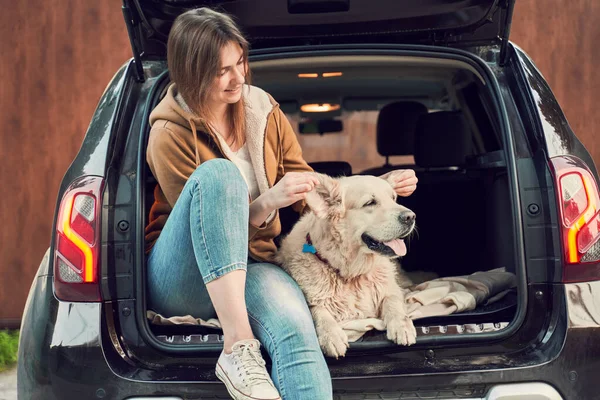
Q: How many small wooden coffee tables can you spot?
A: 0